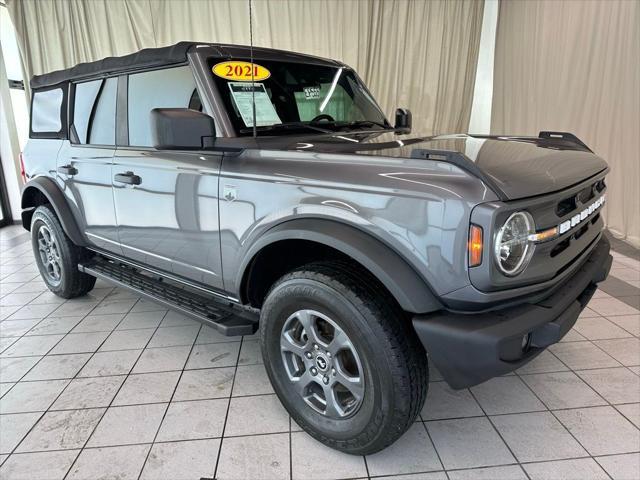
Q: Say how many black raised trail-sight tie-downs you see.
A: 2